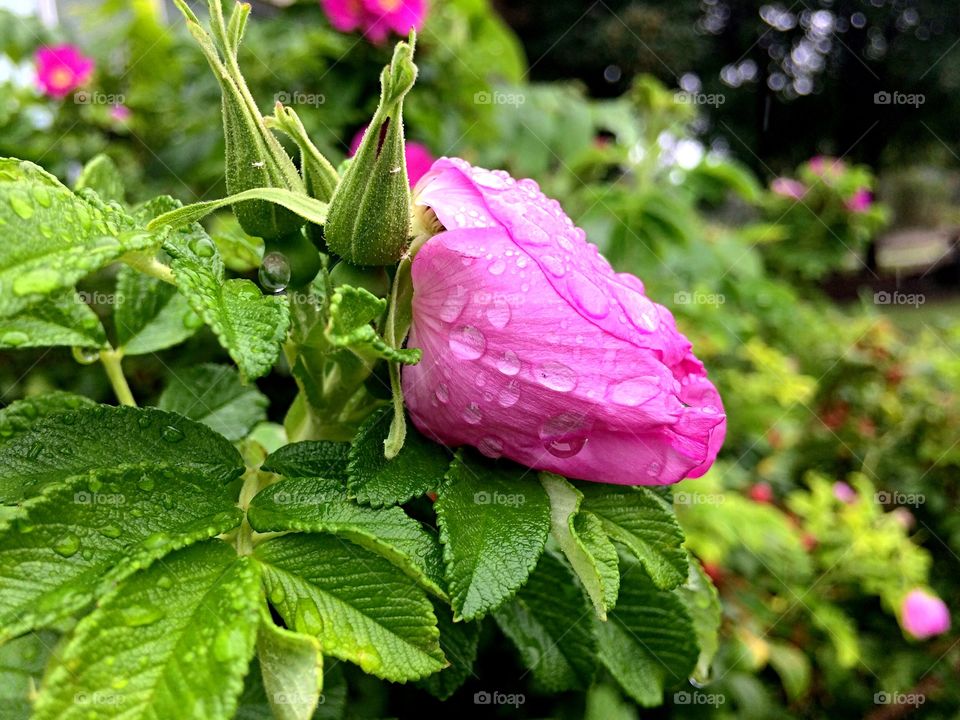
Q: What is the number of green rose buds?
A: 3